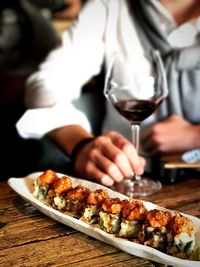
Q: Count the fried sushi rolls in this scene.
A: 8